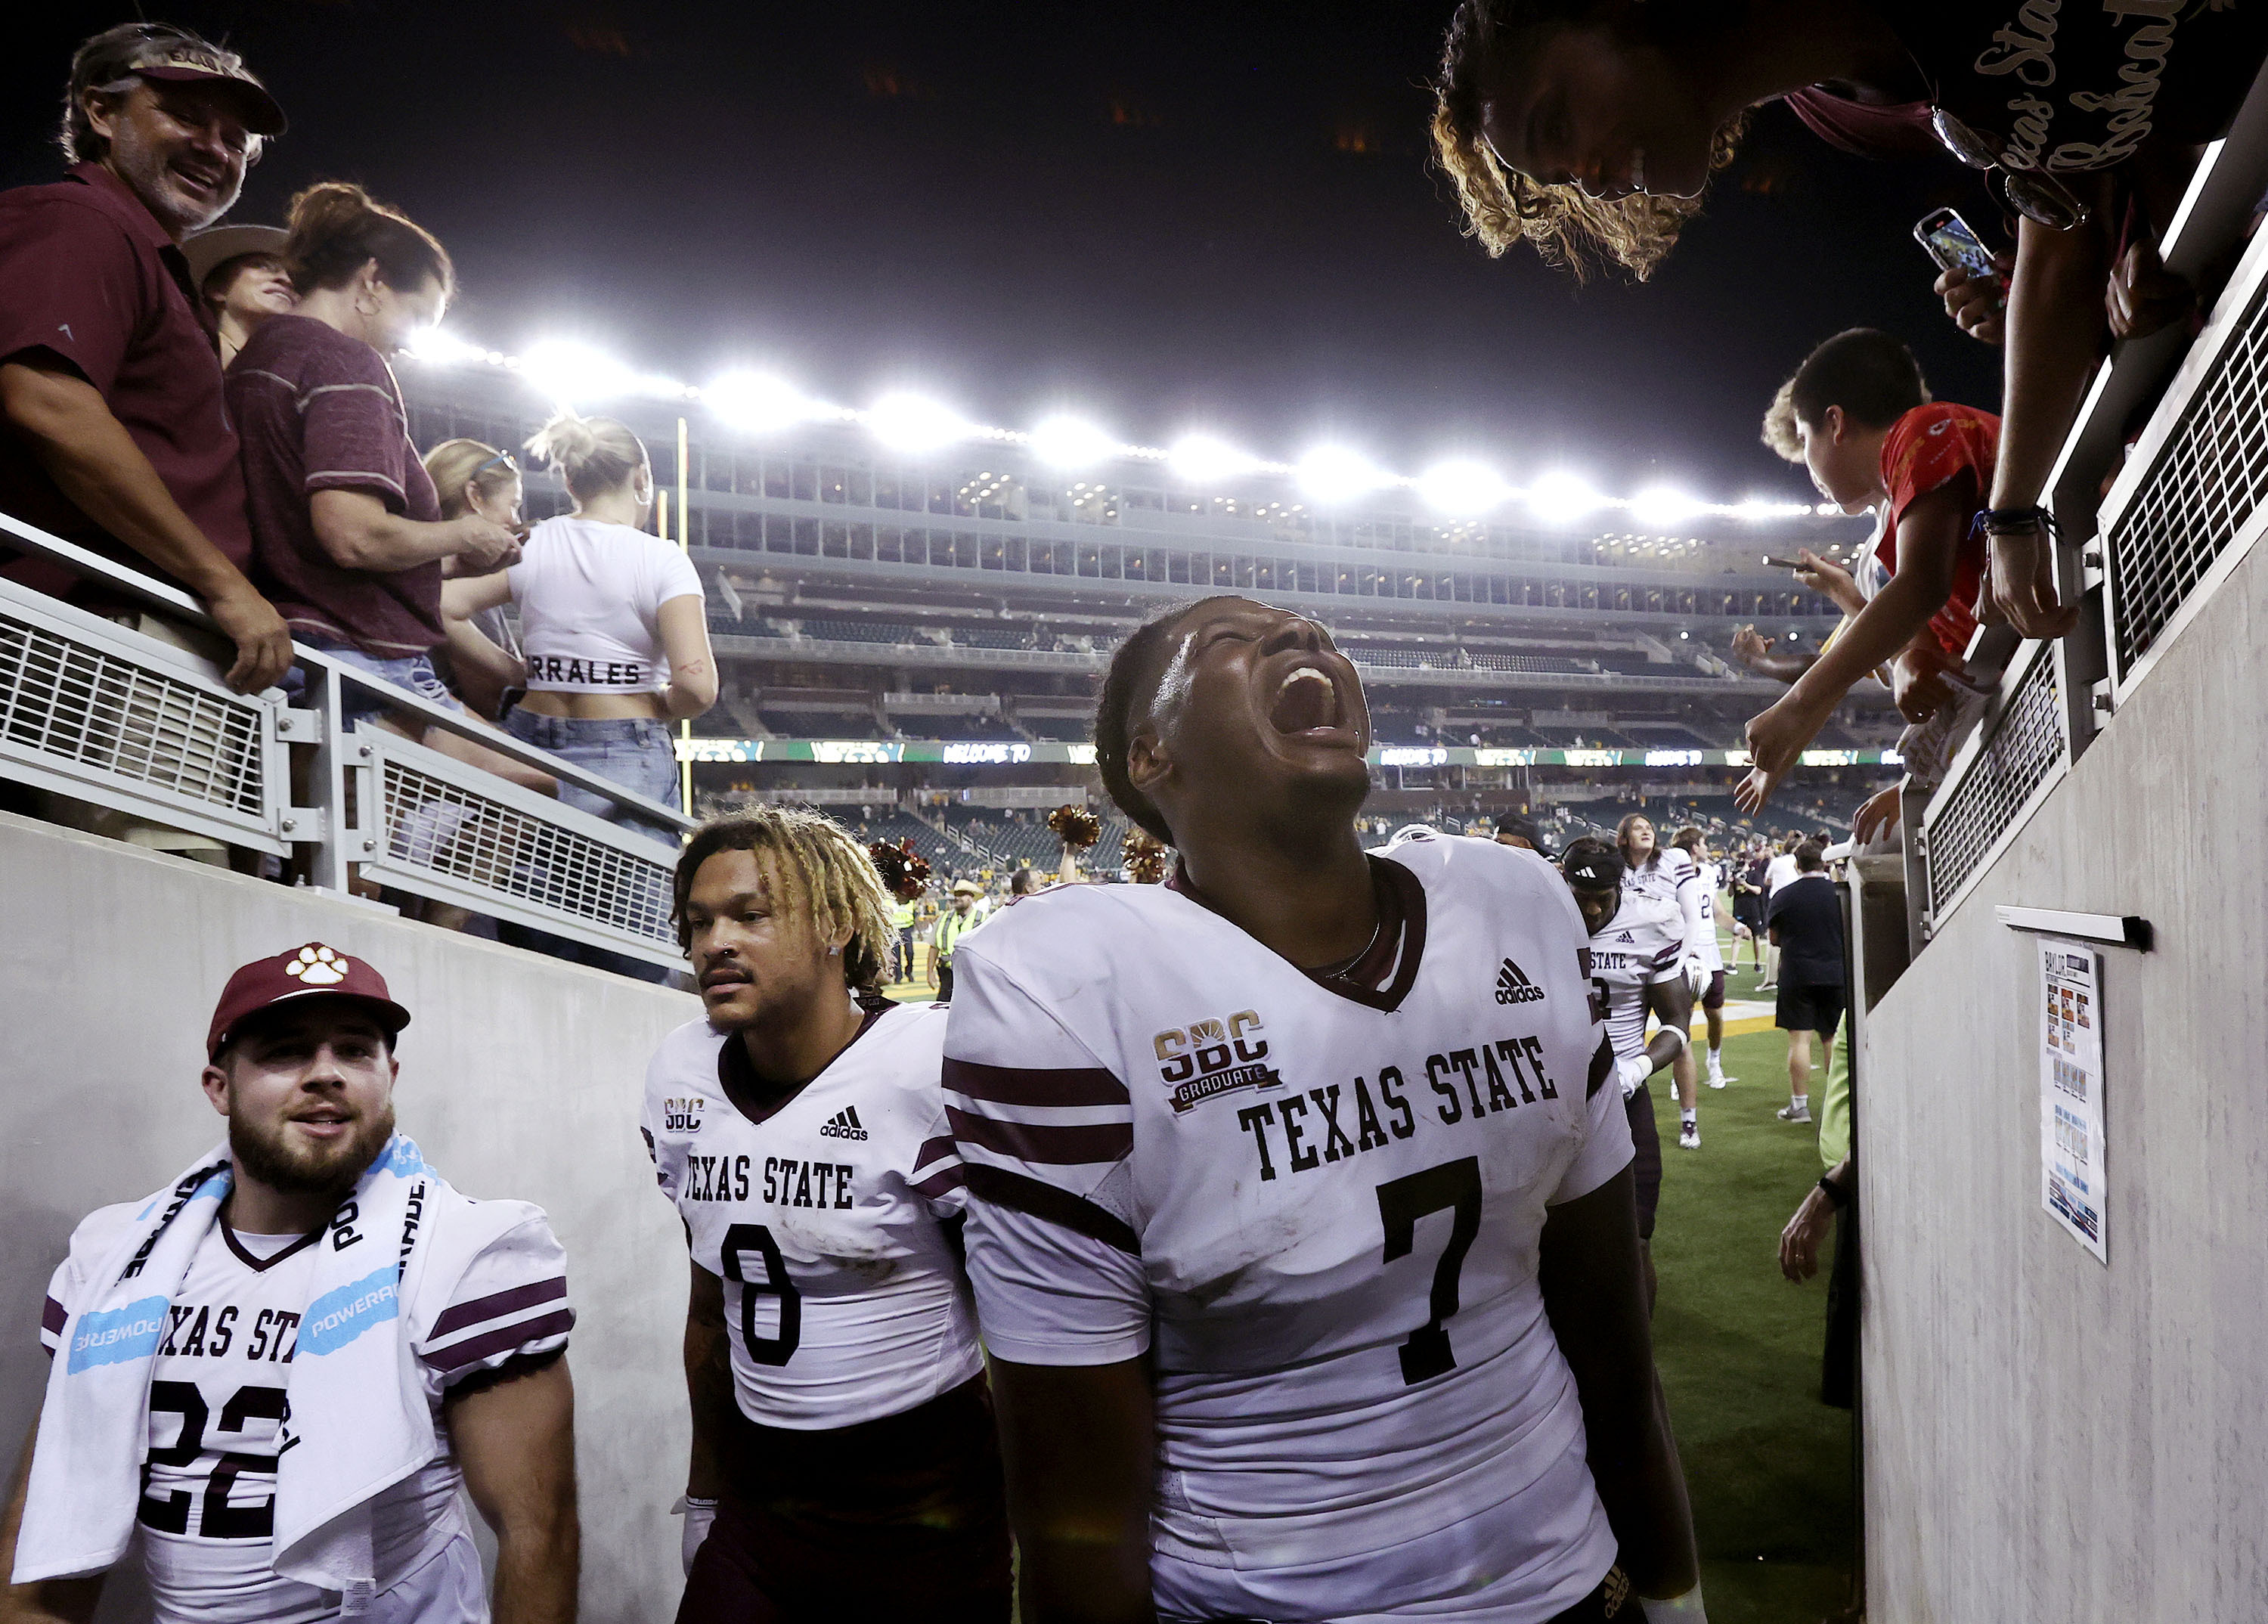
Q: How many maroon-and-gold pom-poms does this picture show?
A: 3